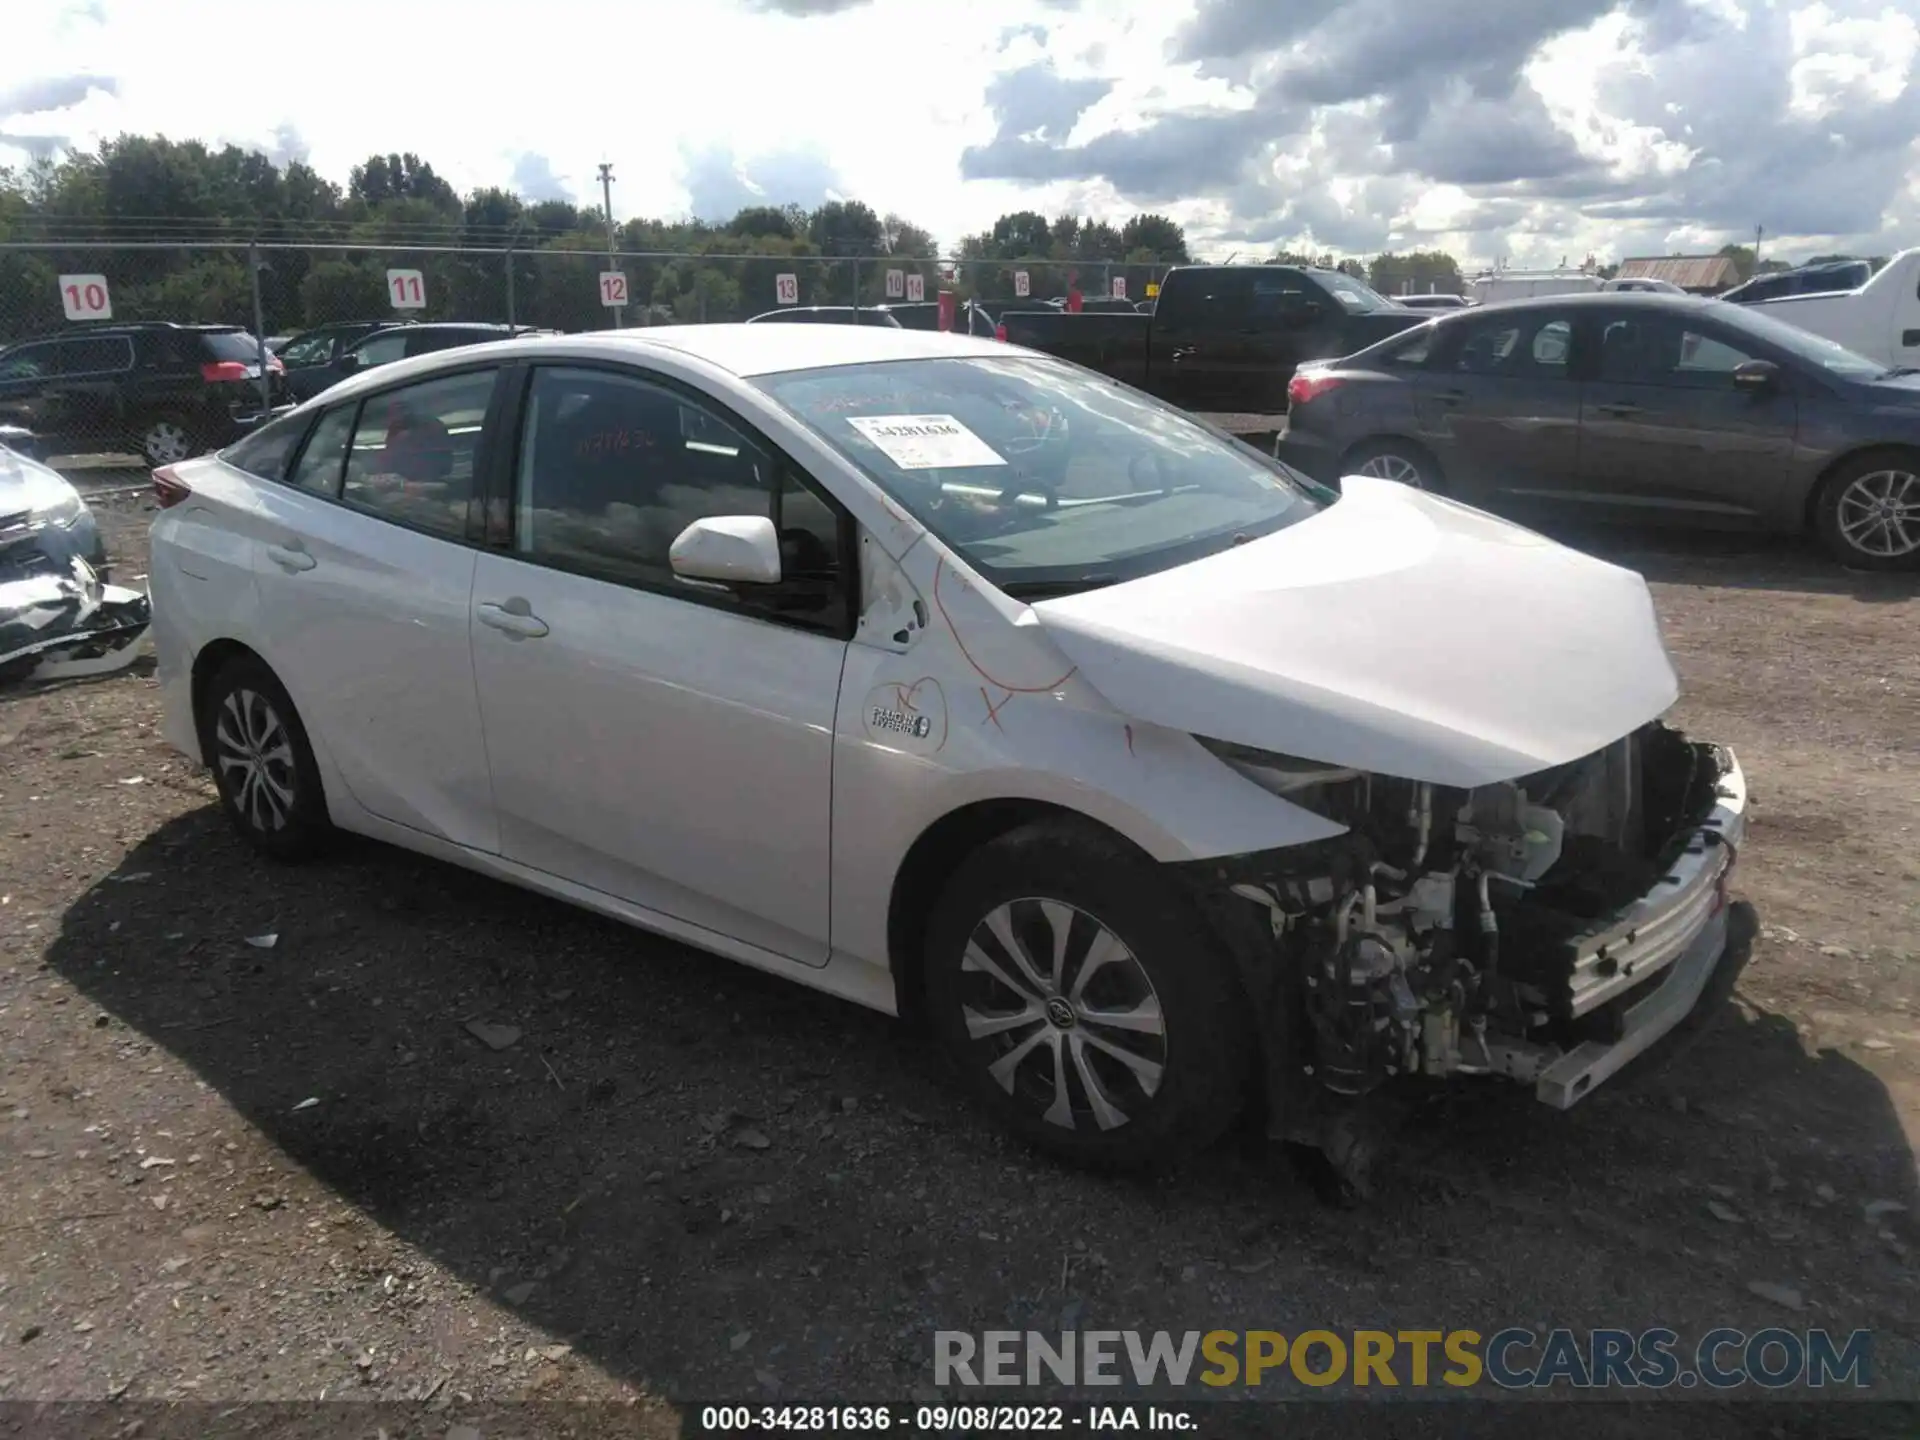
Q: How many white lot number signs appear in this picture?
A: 8